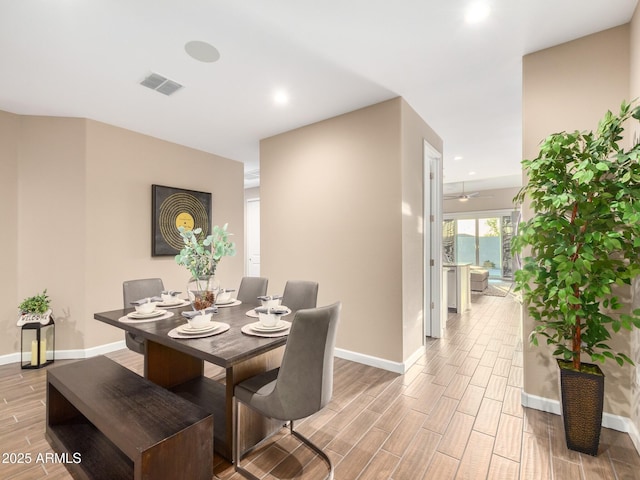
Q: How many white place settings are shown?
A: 6